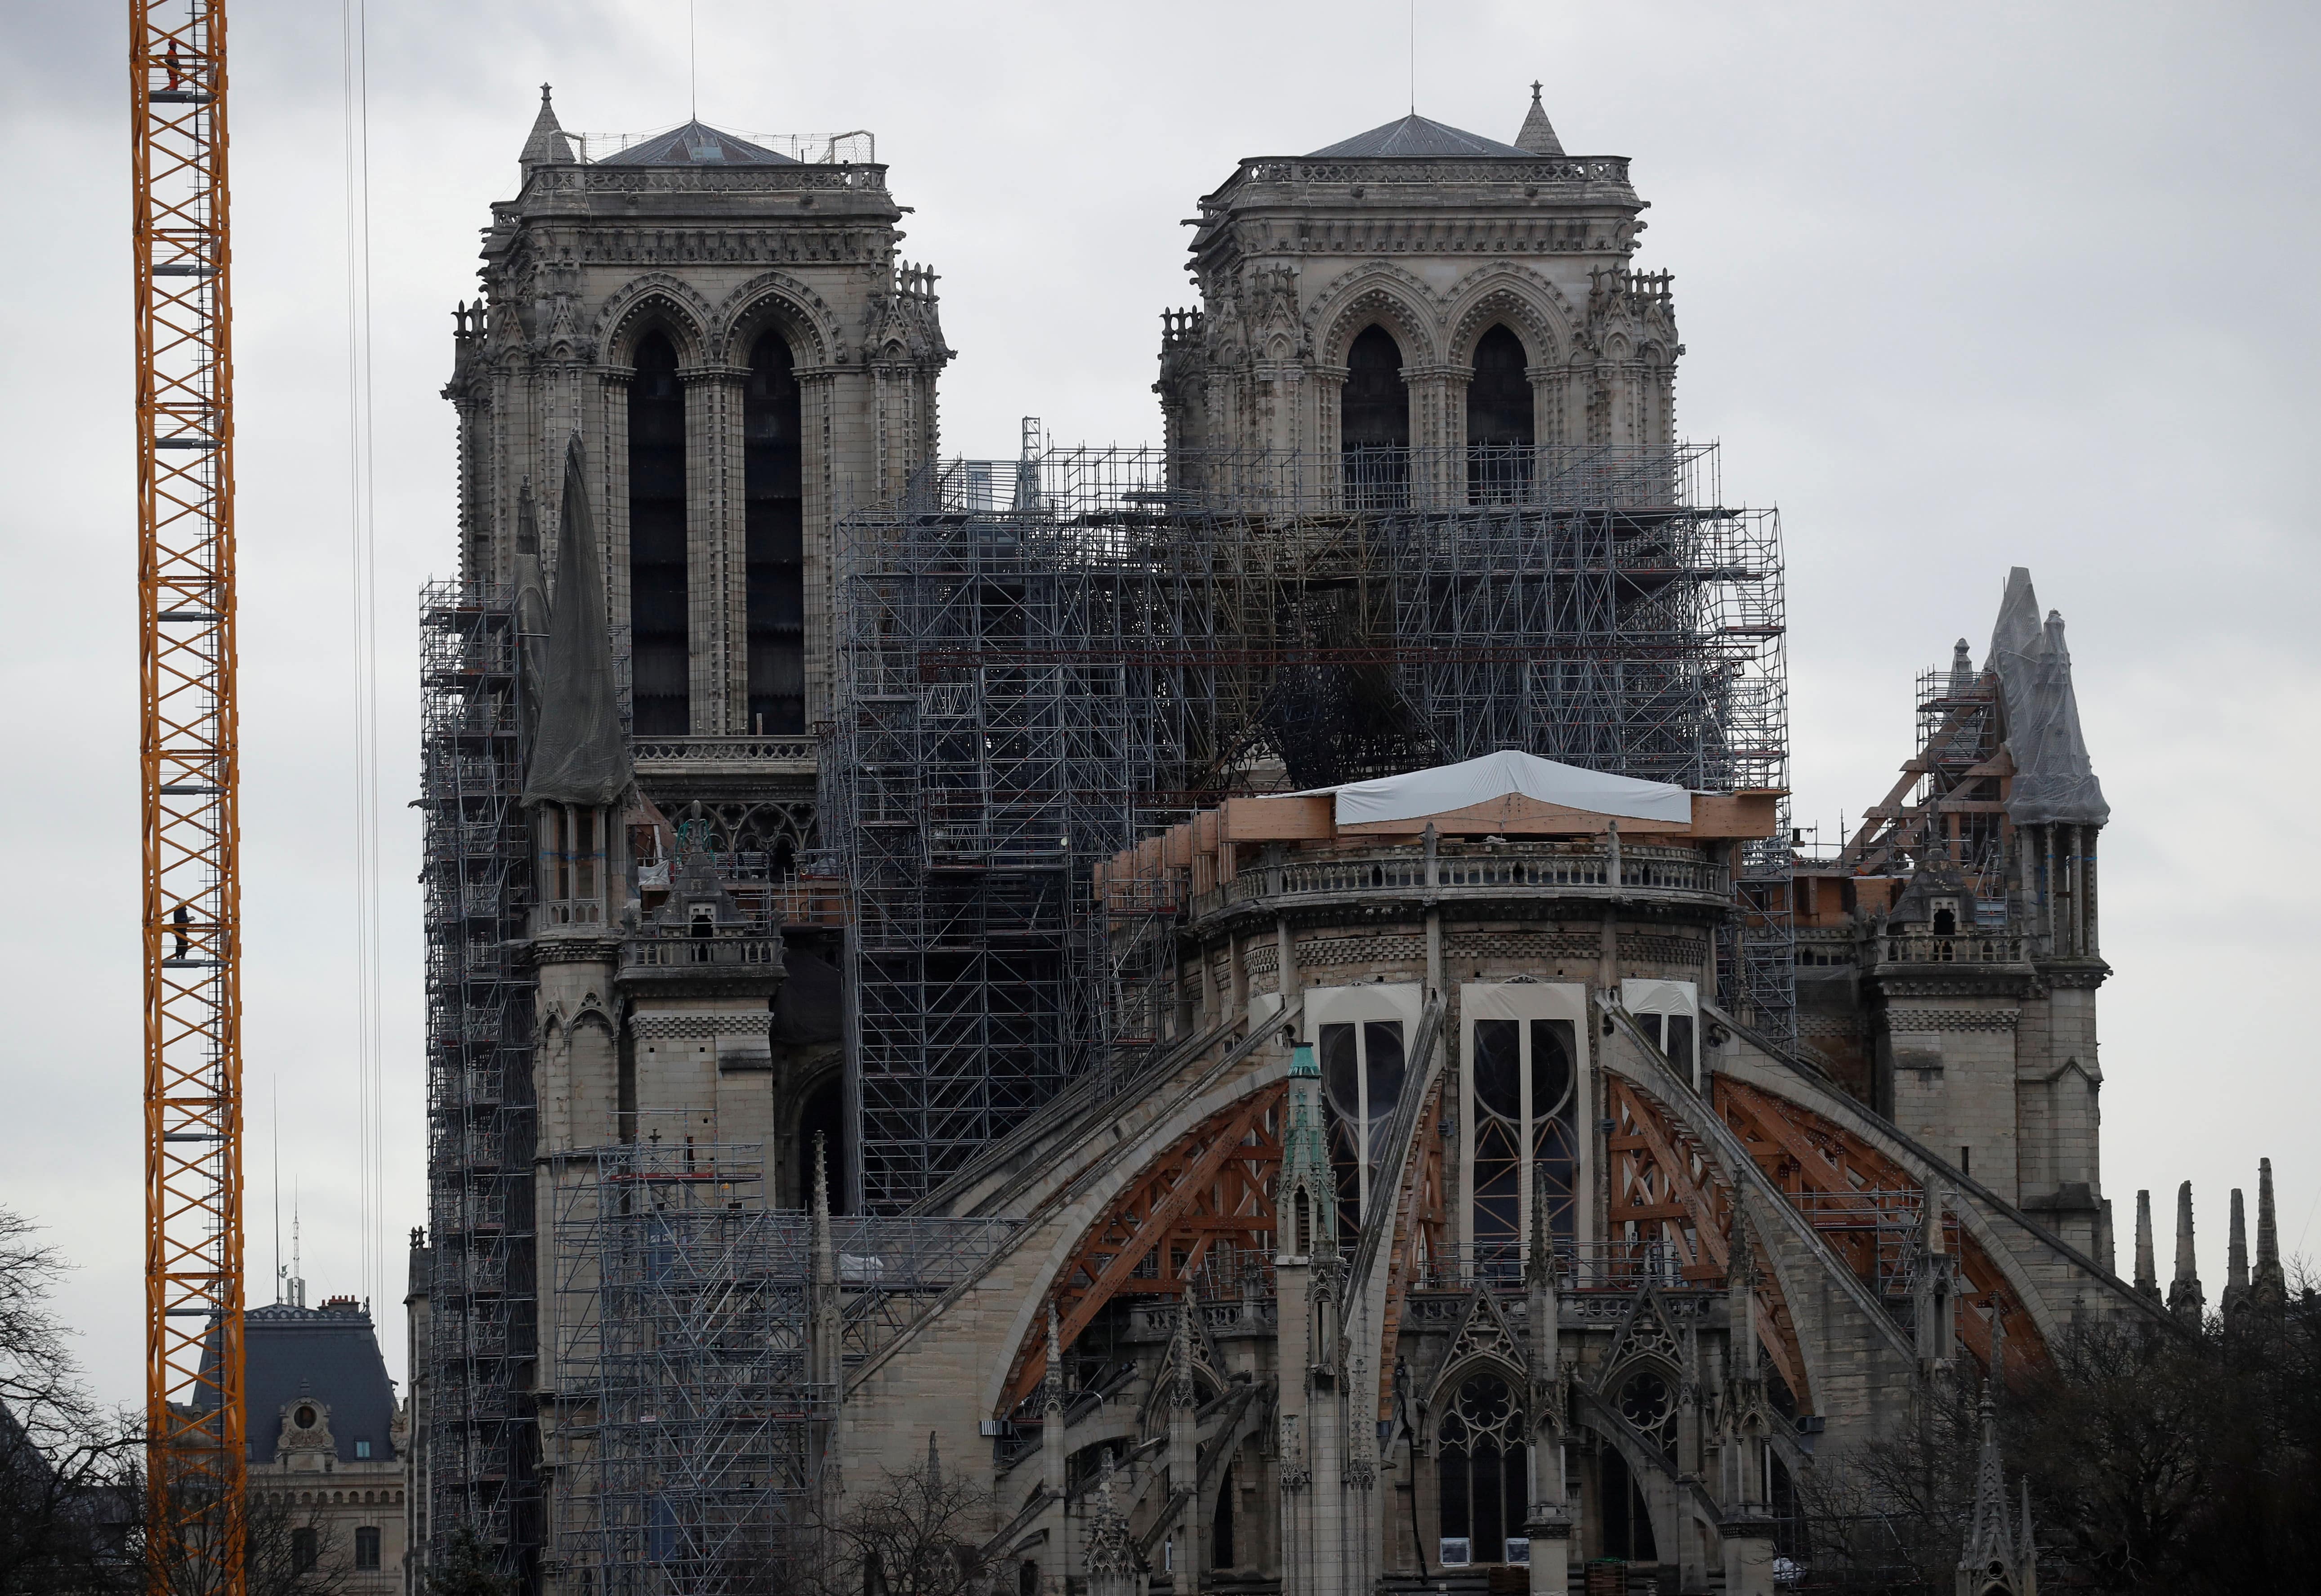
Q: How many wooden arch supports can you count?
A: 4